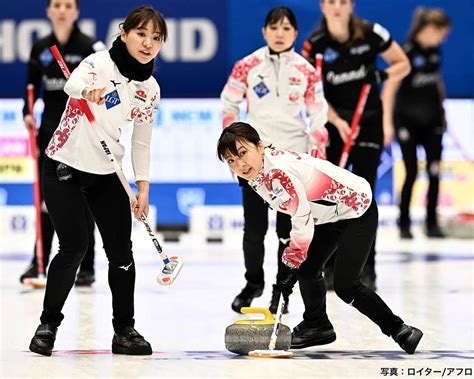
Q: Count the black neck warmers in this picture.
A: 1